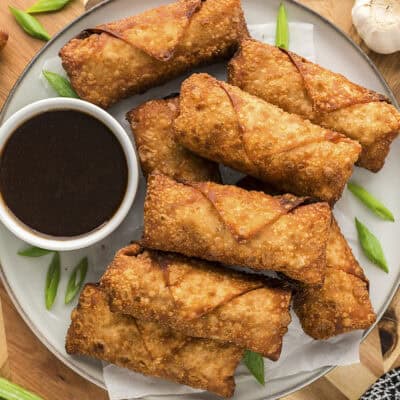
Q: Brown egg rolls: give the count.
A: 8